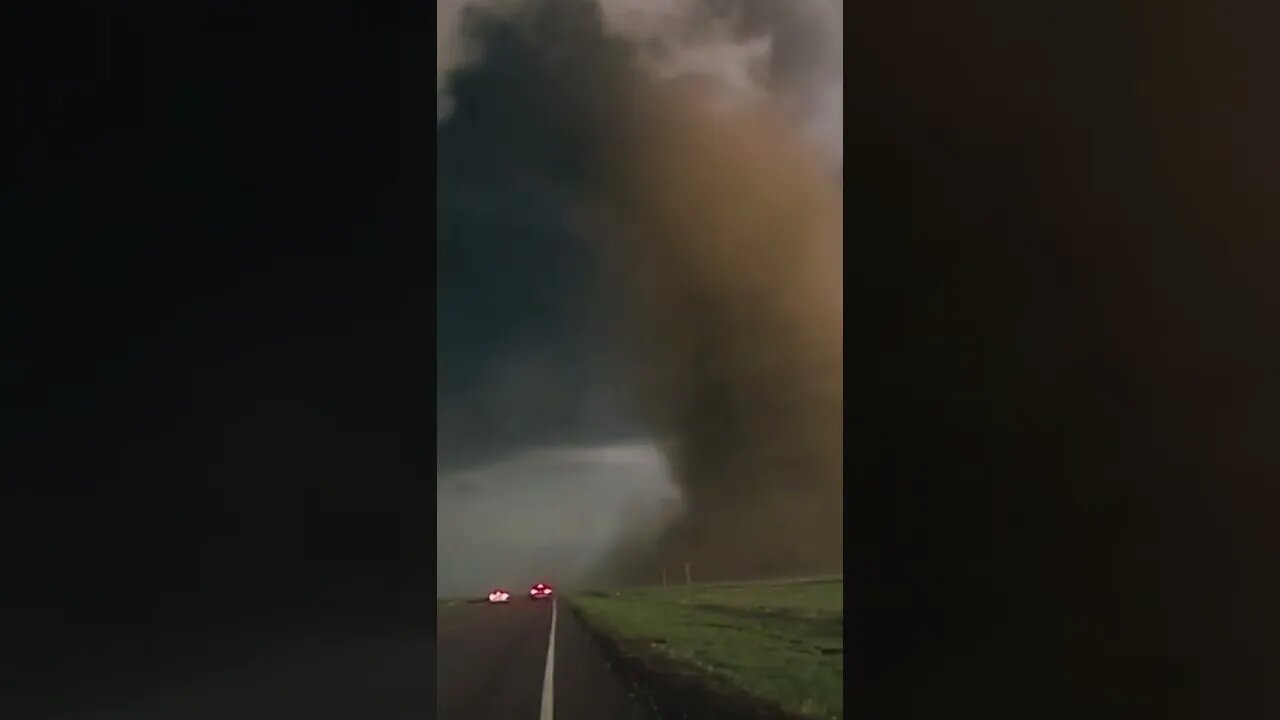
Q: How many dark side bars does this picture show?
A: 2